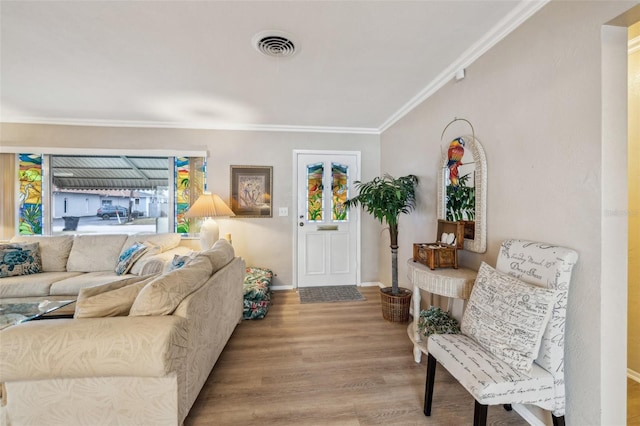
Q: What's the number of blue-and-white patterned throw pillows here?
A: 3